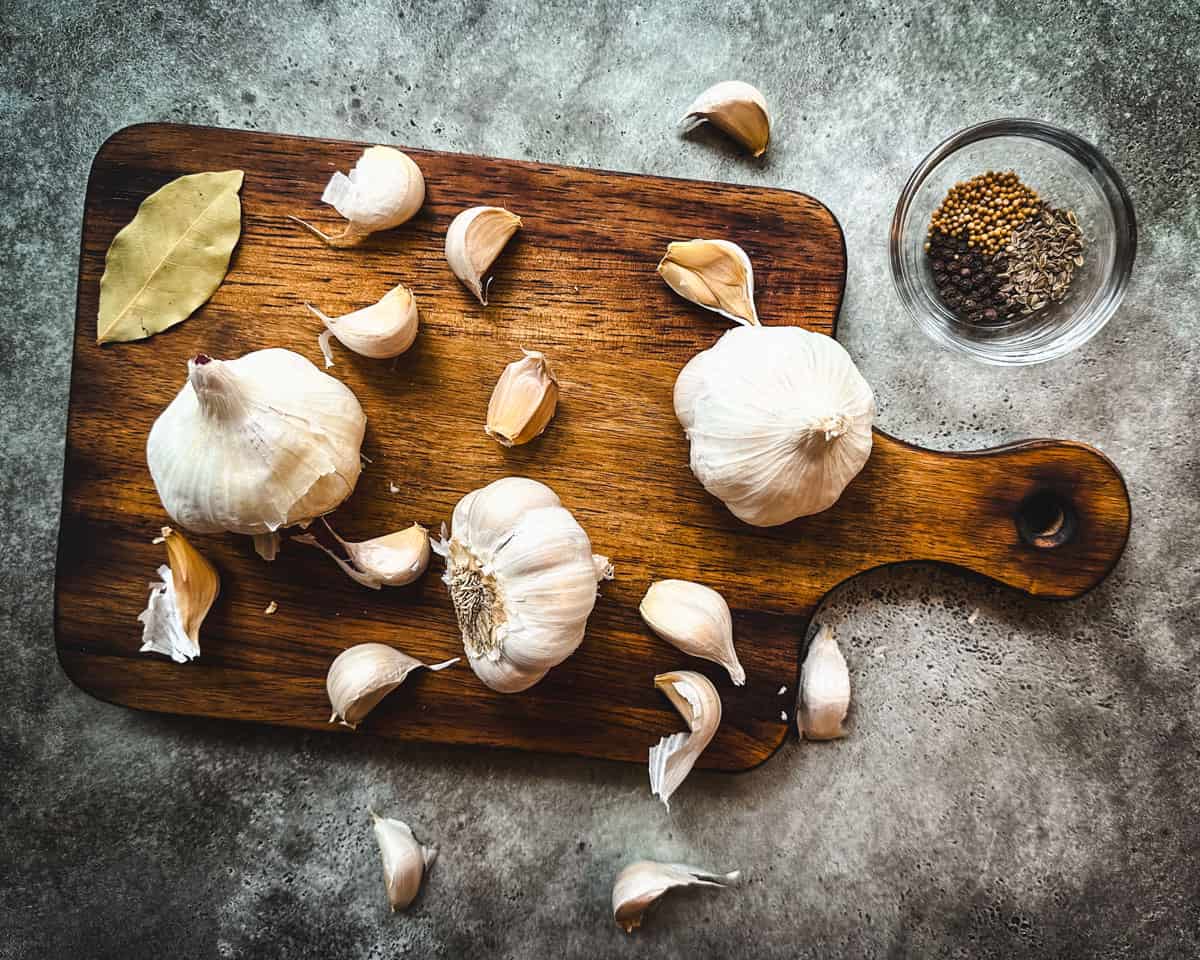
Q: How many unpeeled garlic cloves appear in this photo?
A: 14